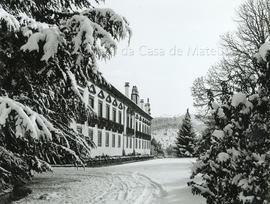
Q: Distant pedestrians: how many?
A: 0